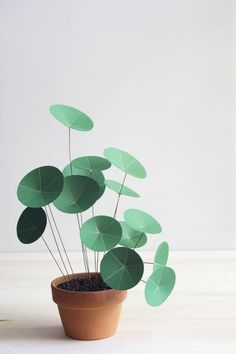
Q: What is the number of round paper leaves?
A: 14